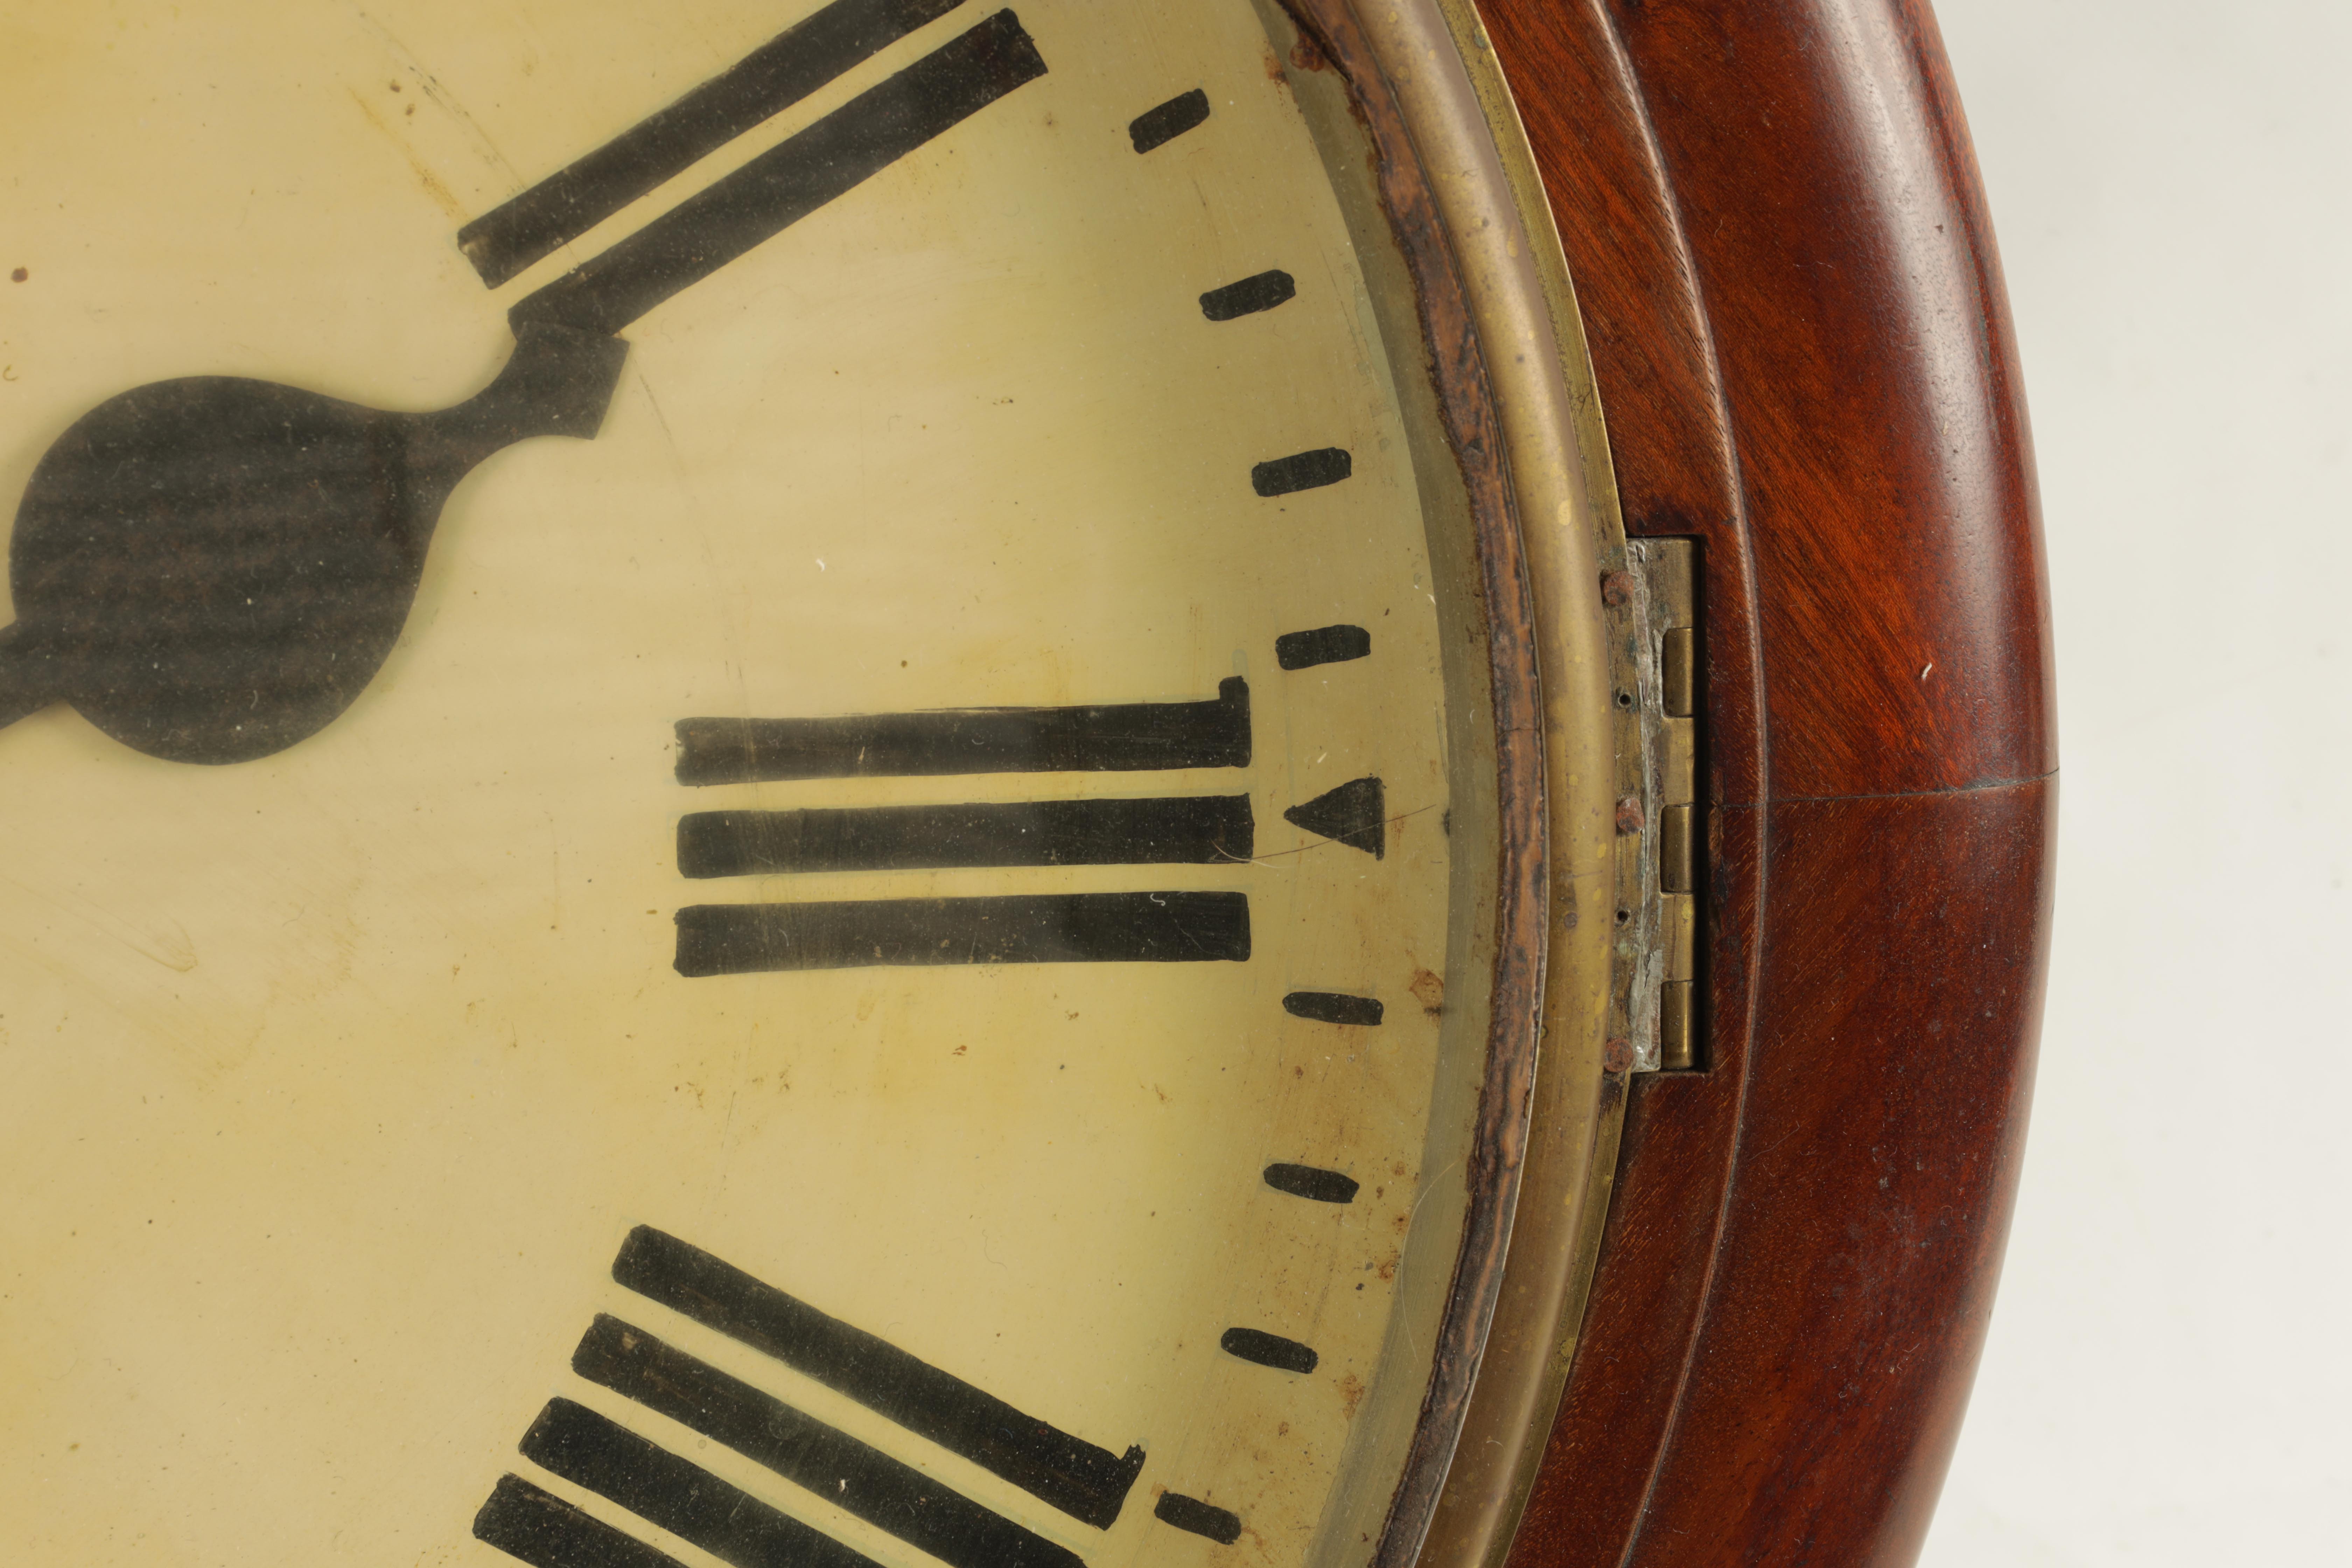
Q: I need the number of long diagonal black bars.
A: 6